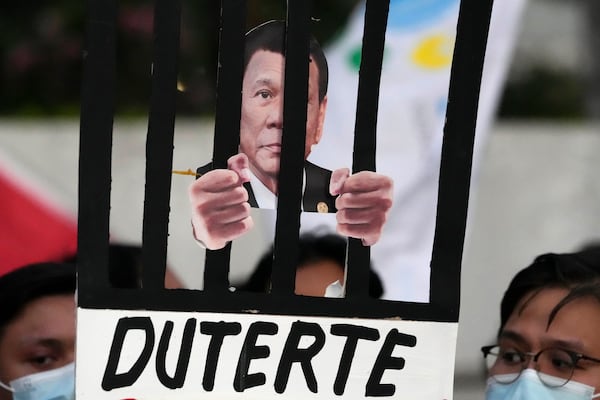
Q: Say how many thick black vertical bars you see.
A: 6